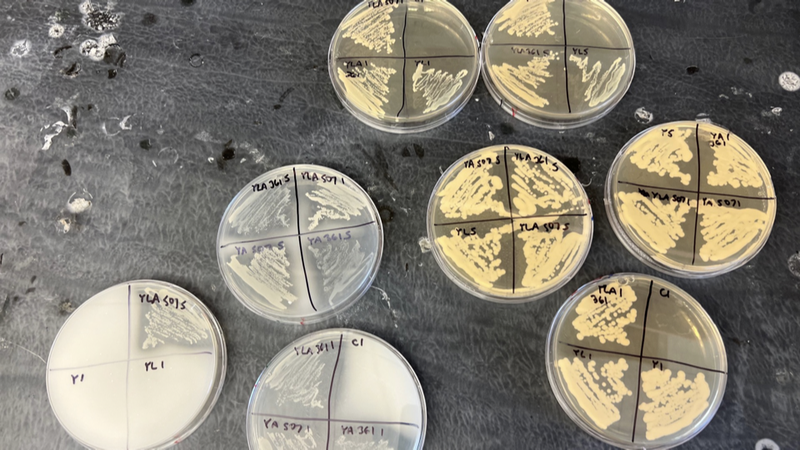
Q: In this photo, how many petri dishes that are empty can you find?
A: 0